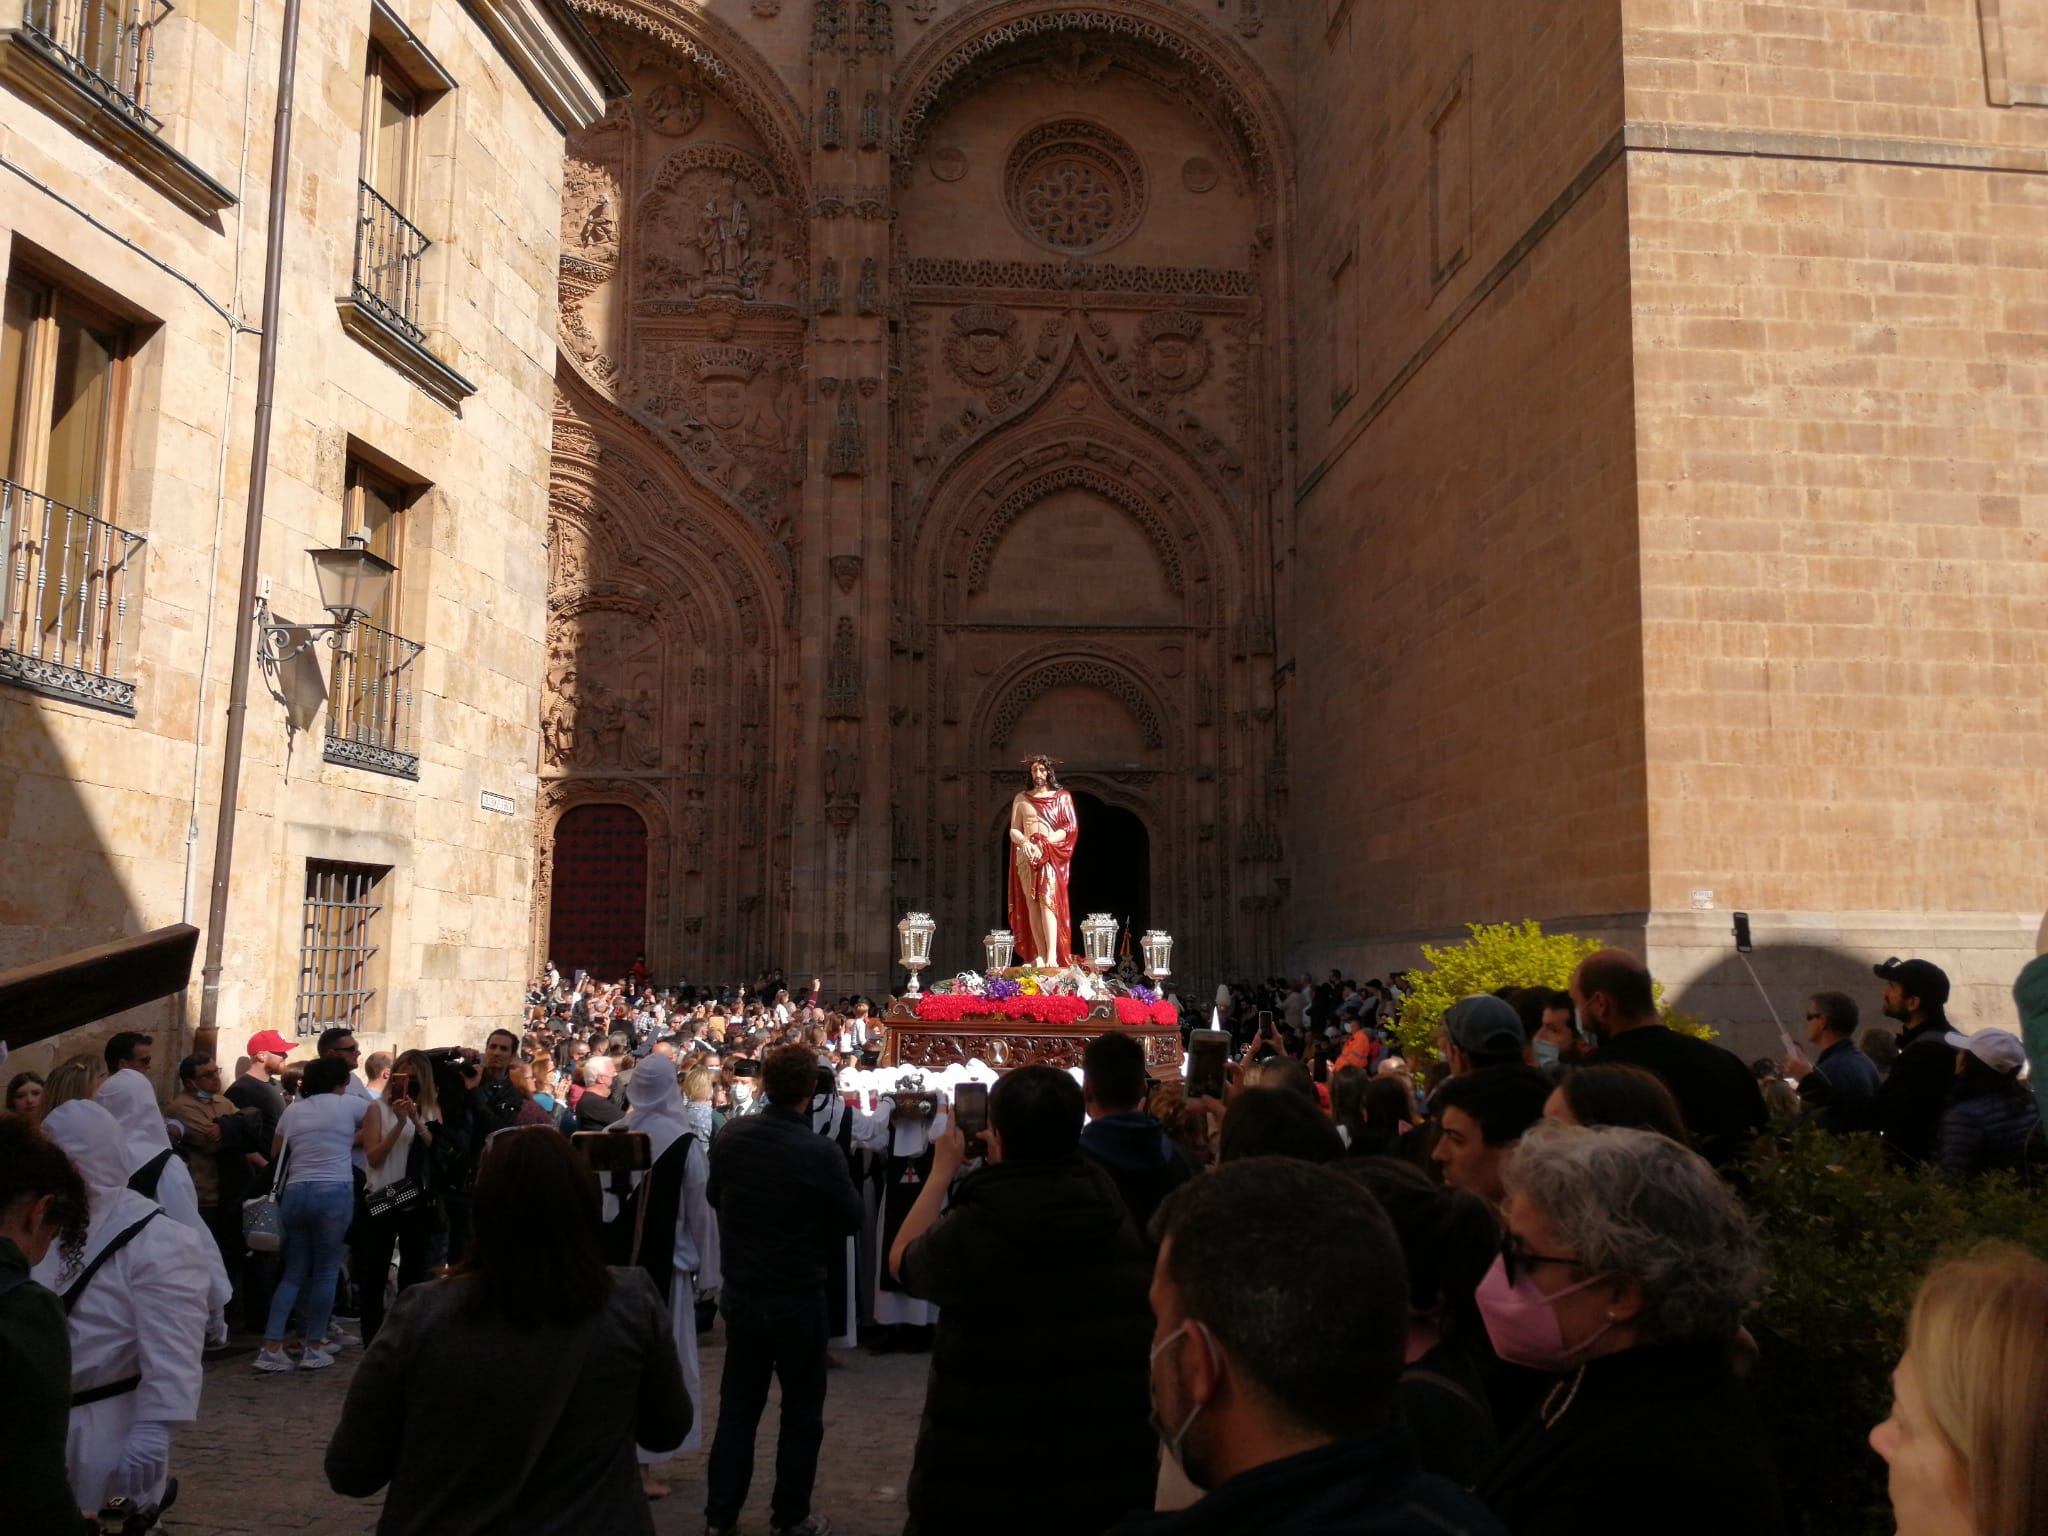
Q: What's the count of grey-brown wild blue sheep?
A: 0